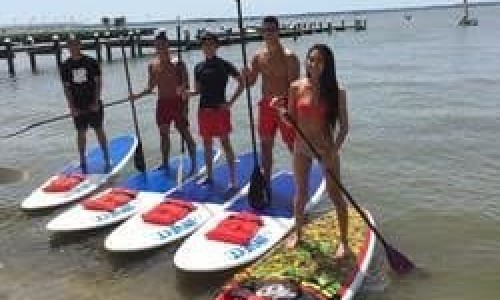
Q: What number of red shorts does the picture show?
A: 3